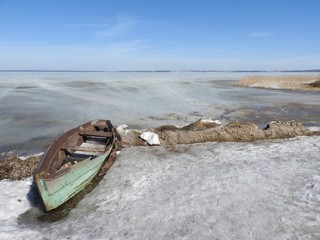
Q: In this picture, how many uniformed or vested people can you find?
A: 0